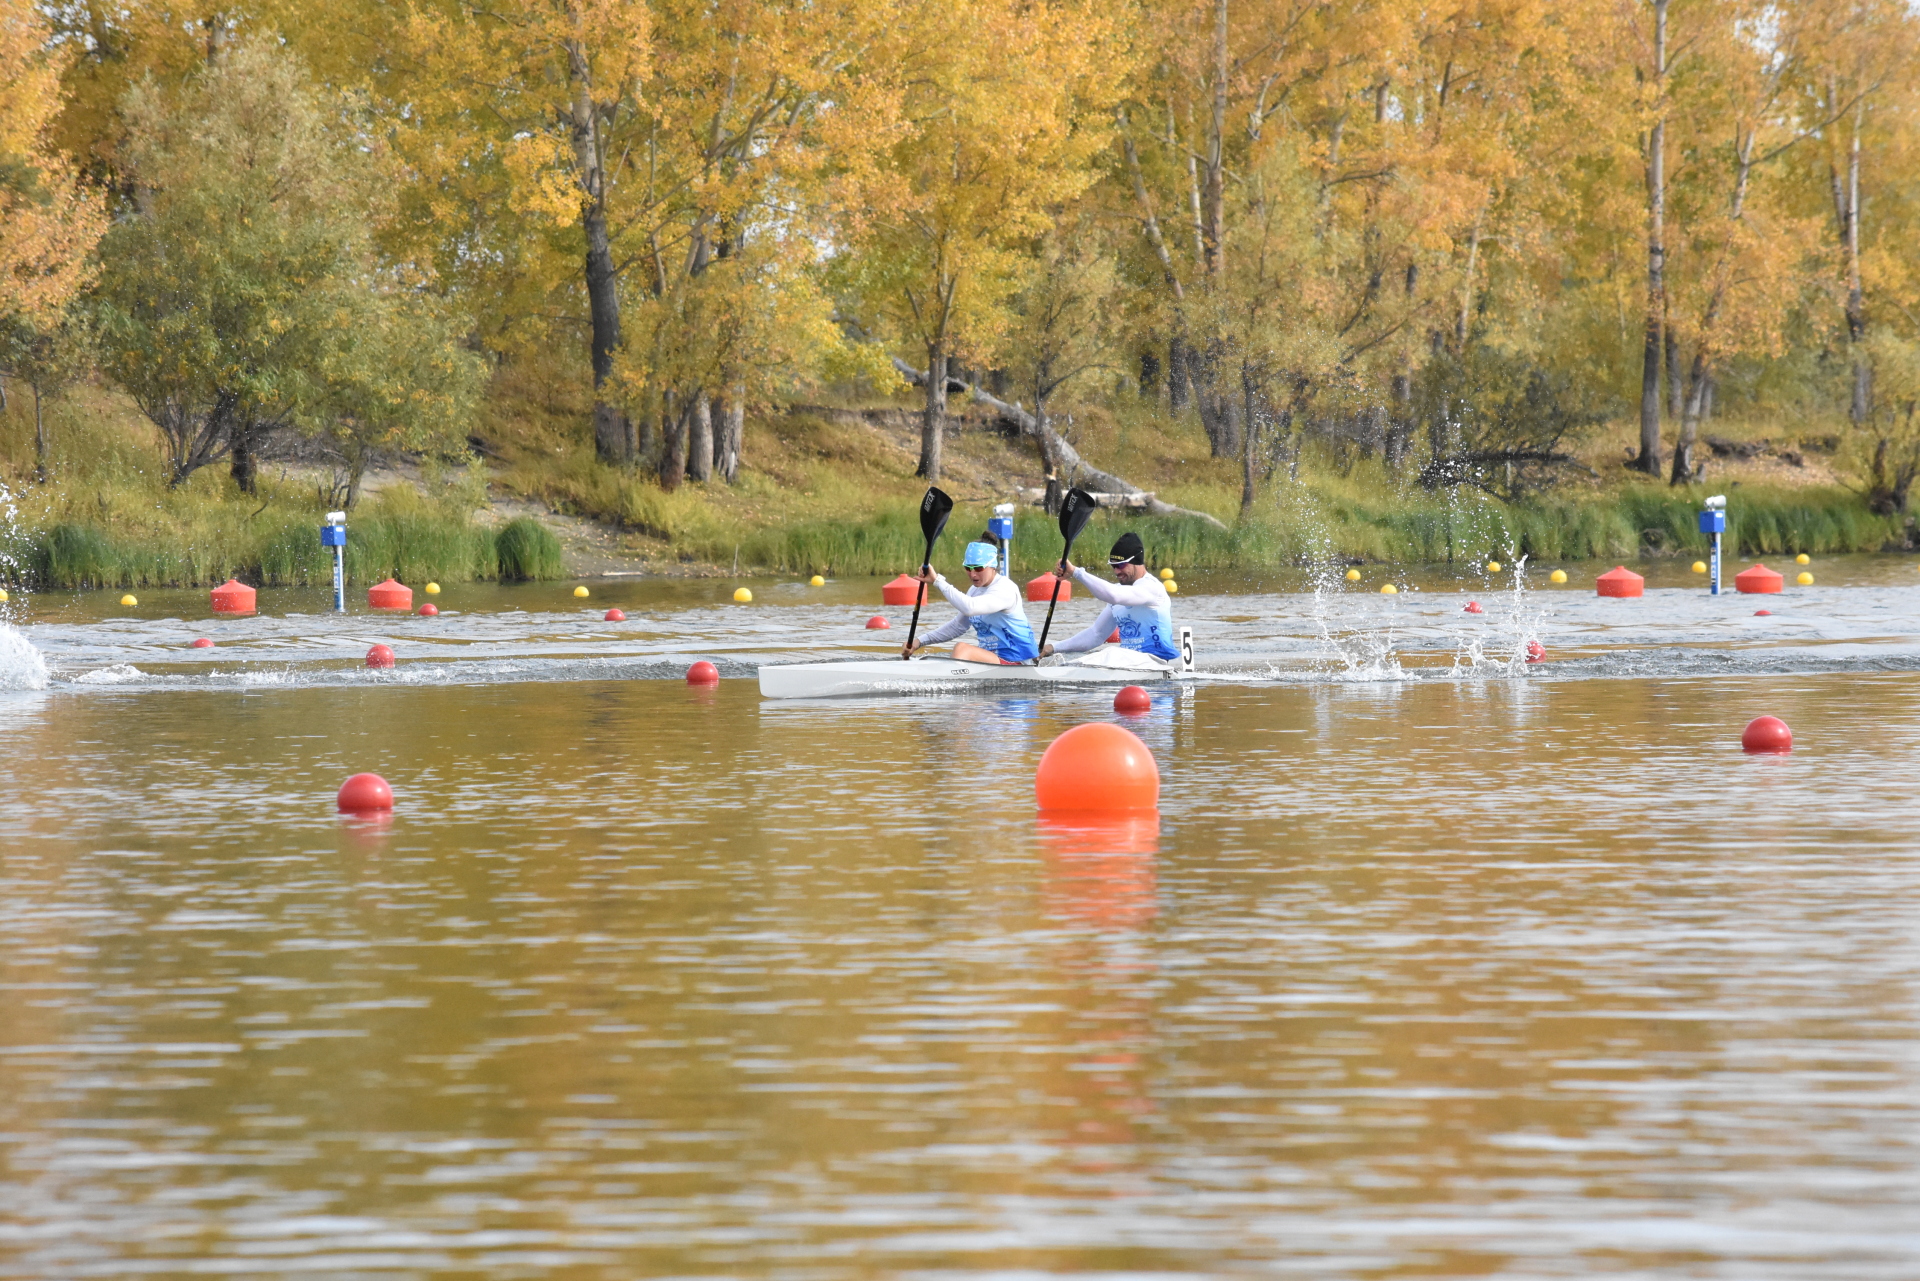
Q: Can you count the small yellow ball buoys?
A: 15